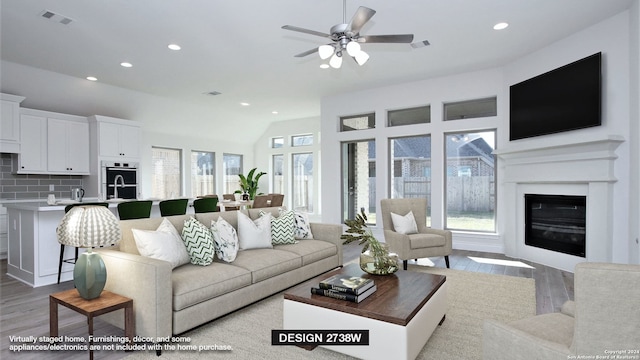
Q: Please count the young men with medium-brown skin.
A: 0